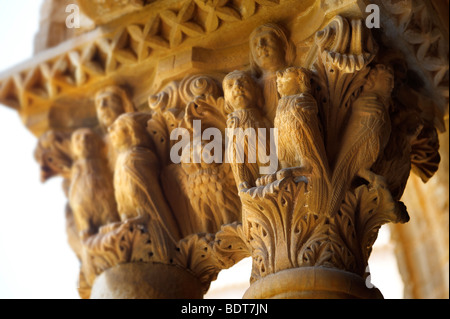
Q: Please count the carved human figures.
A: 7